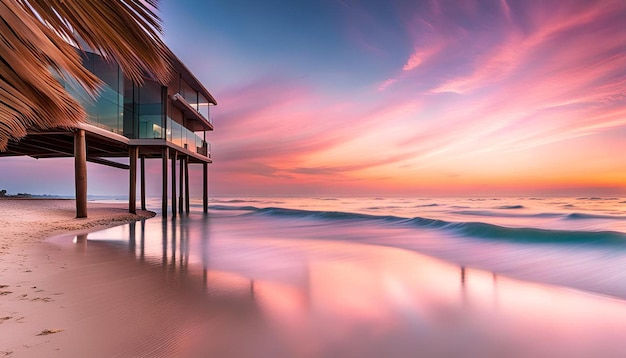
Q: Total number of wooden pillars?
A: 8